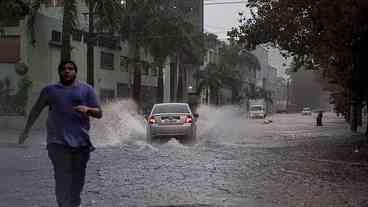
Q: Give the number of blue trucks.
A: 0